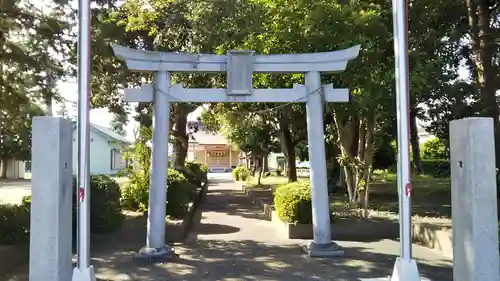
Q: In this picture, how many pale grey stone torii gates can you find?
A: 1